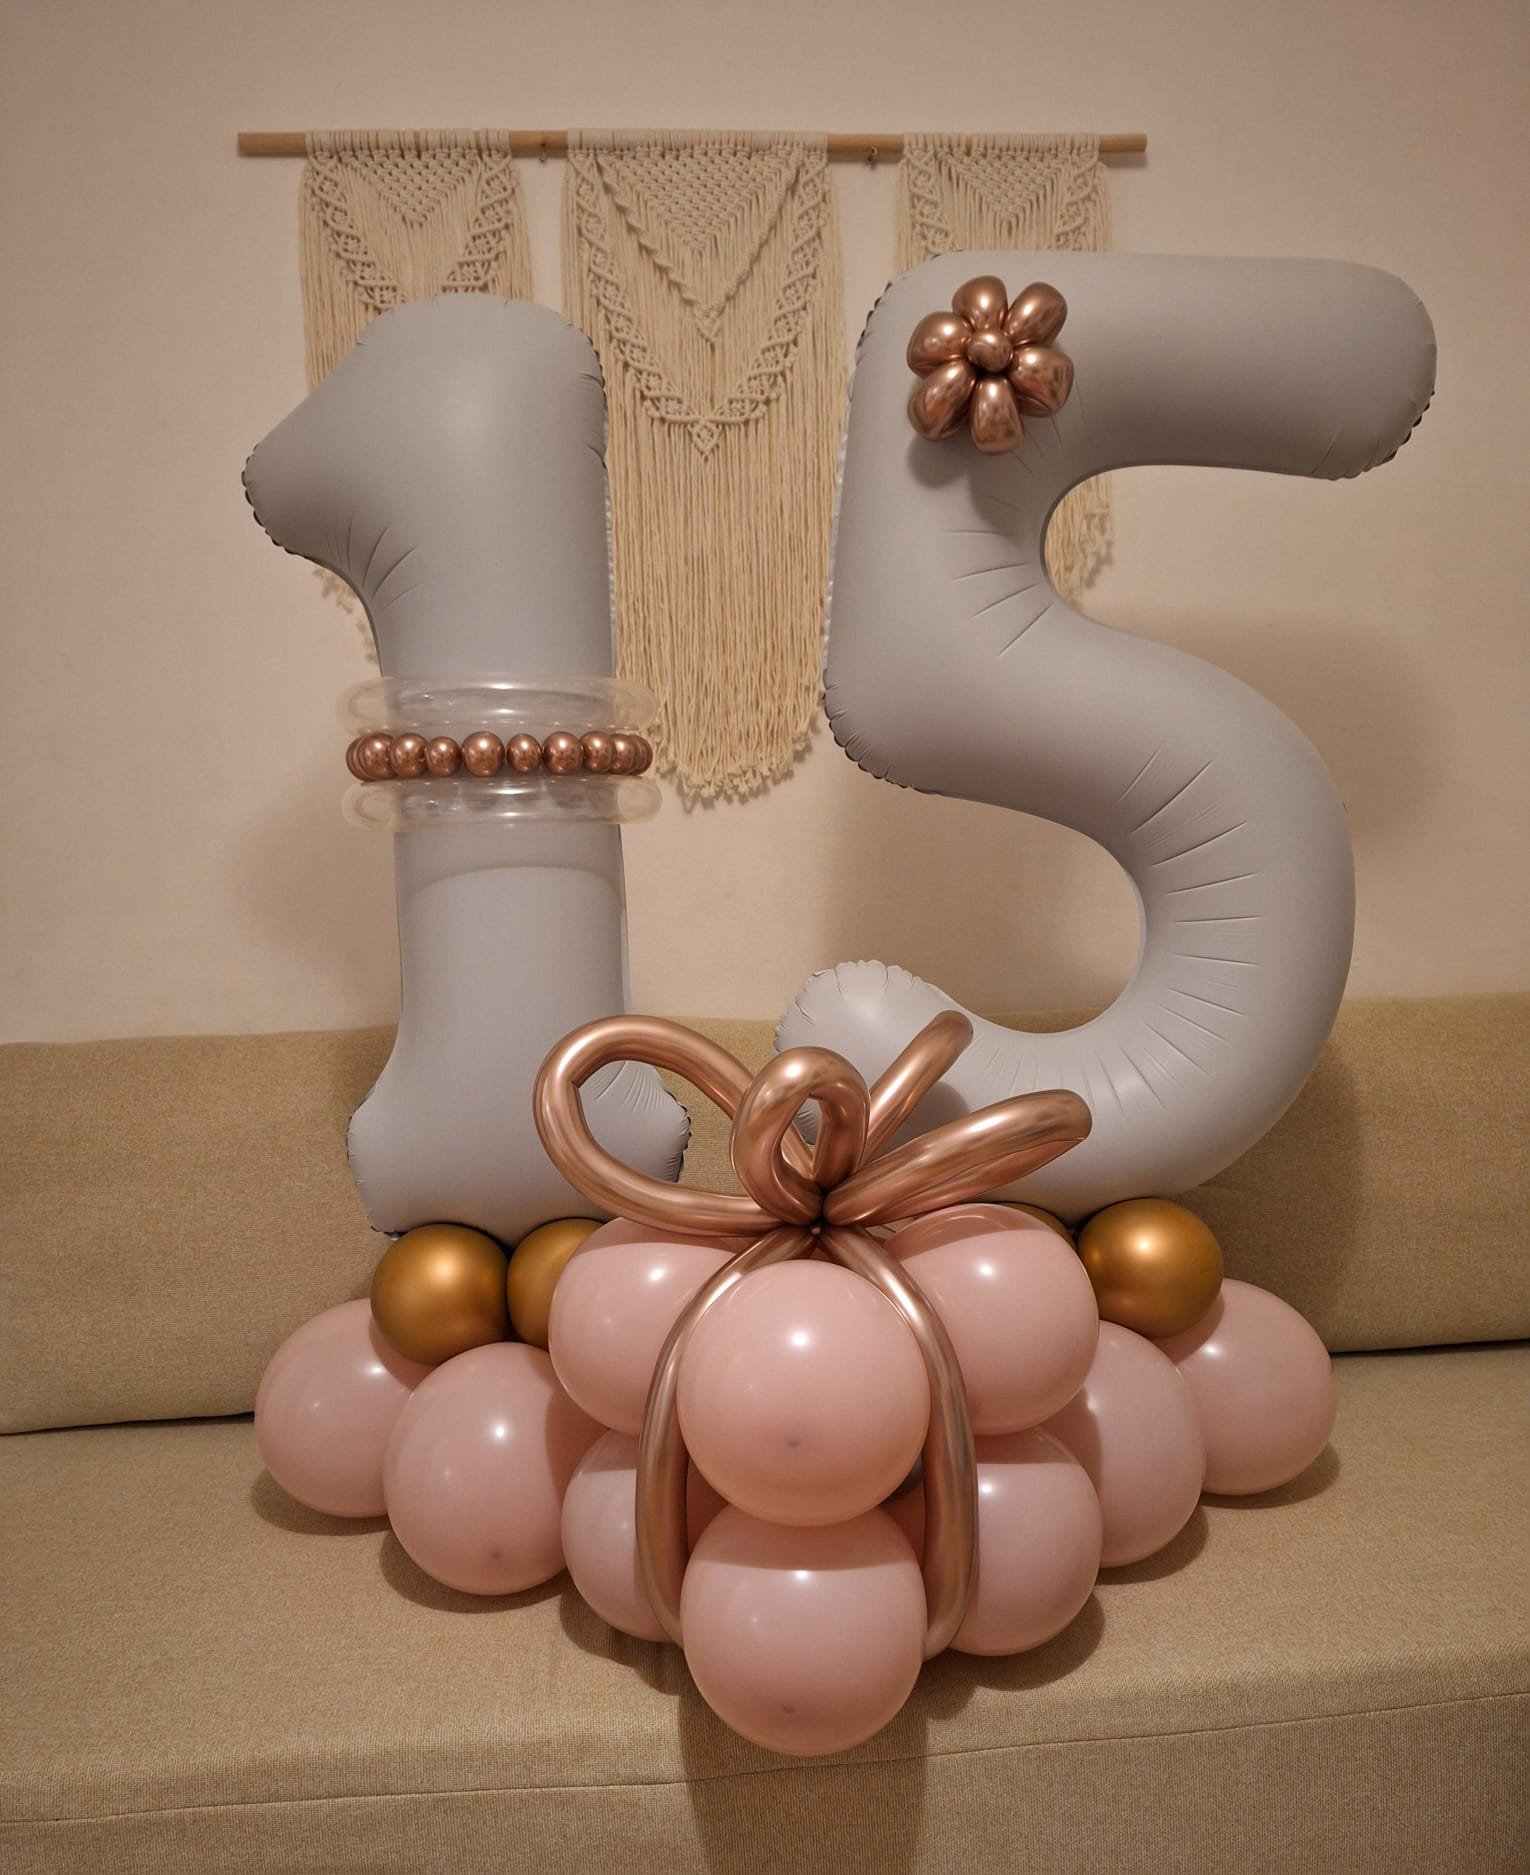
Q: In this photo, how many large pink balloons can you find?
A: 10